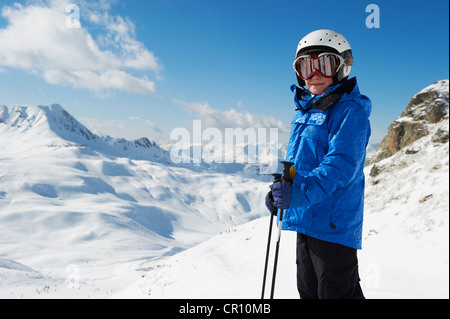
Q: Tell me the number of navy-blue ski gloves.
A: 2